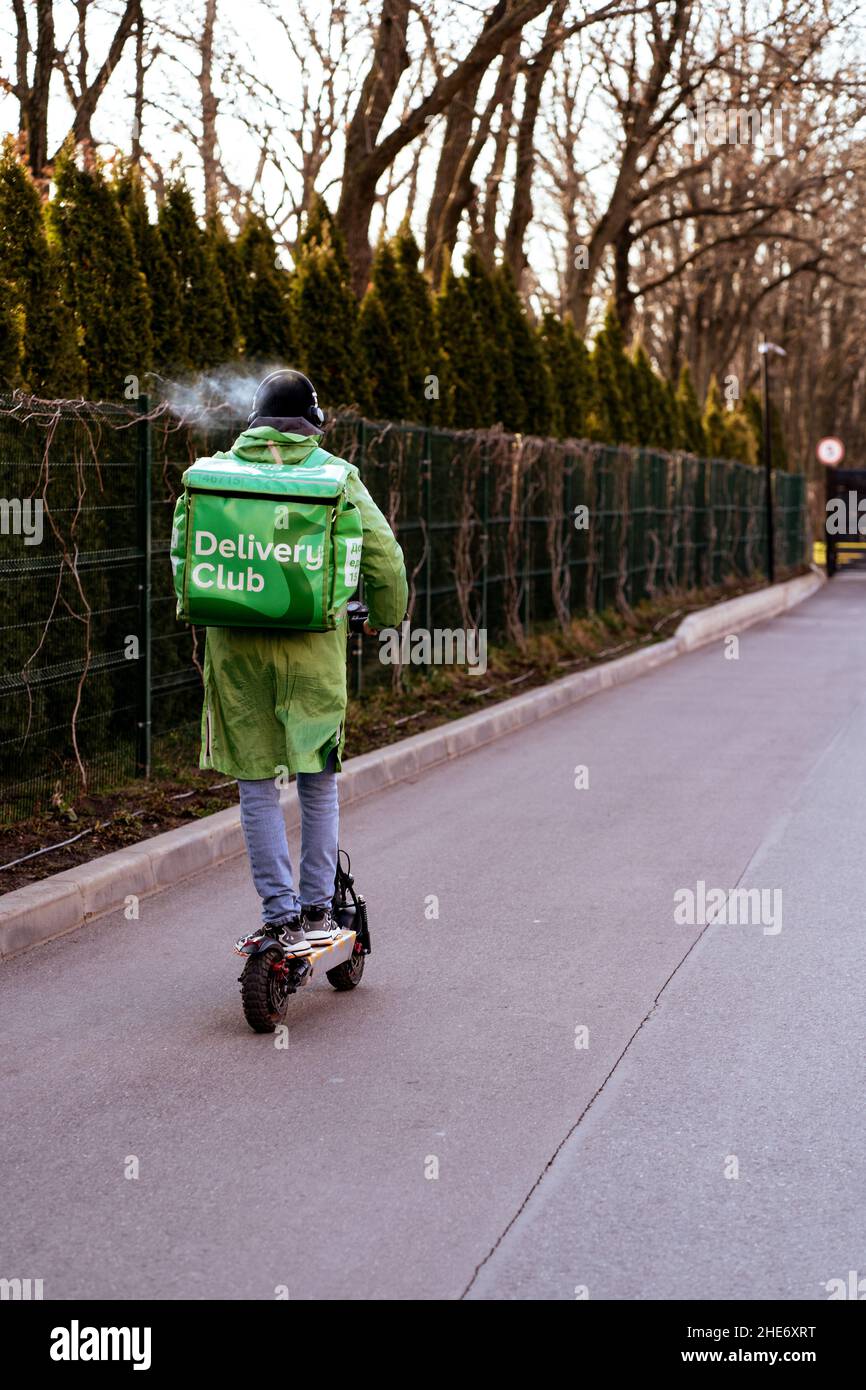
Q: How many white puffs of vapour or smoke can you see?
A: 1